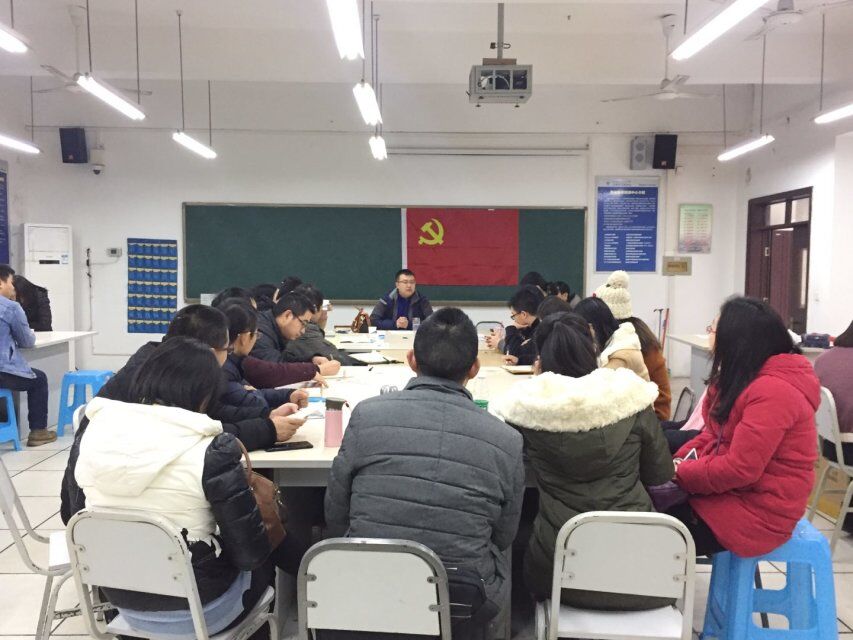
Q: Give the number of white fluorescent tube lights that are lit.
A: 10